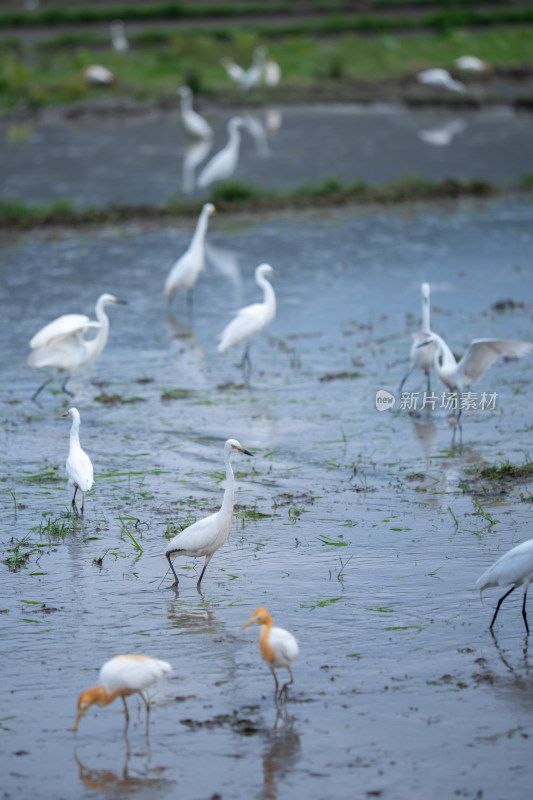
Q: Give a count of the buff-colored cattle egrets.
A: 2